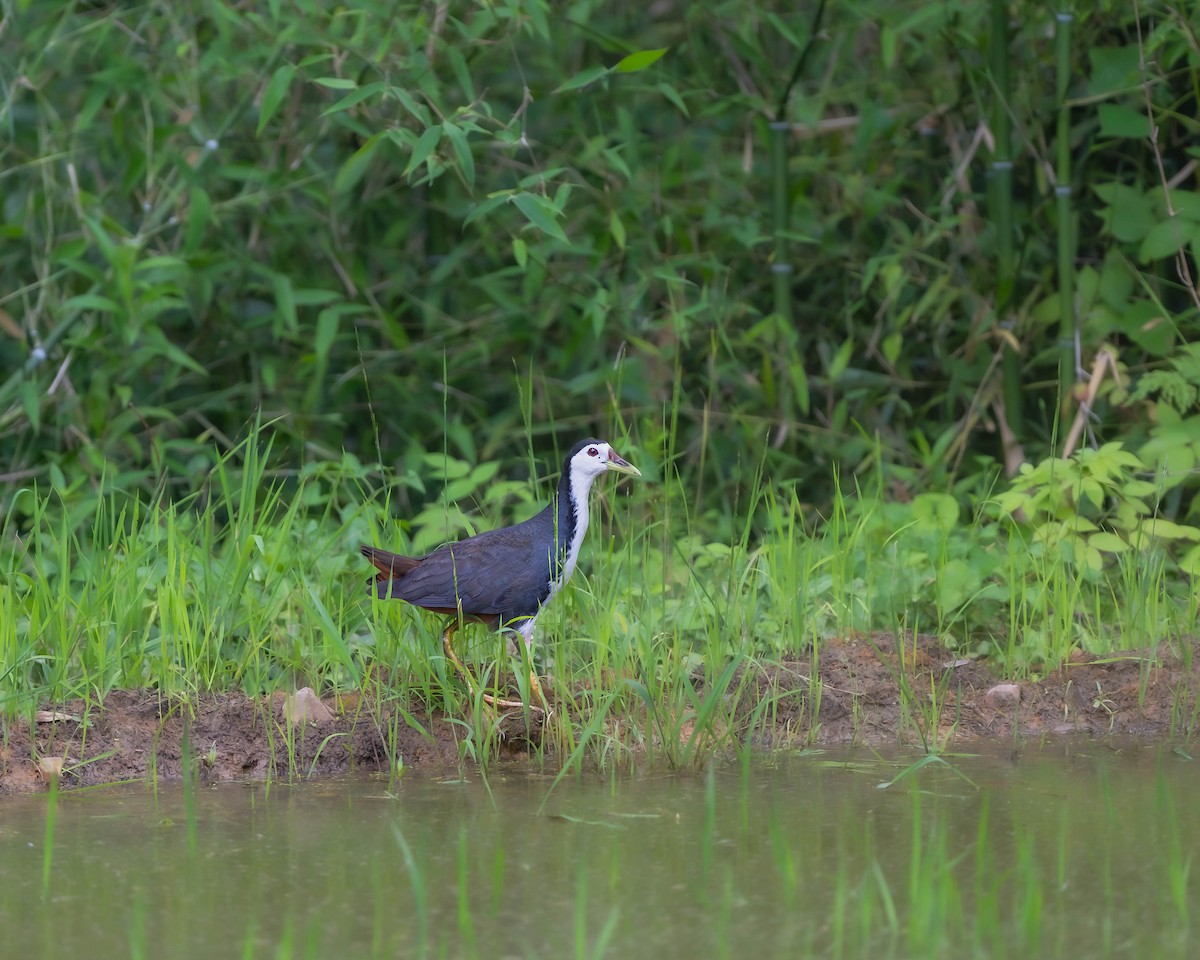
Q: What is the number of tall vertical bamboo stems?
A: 3